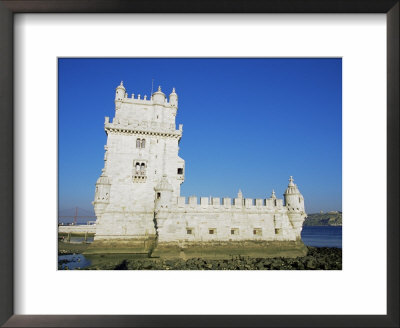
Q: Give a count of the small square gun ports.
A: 5